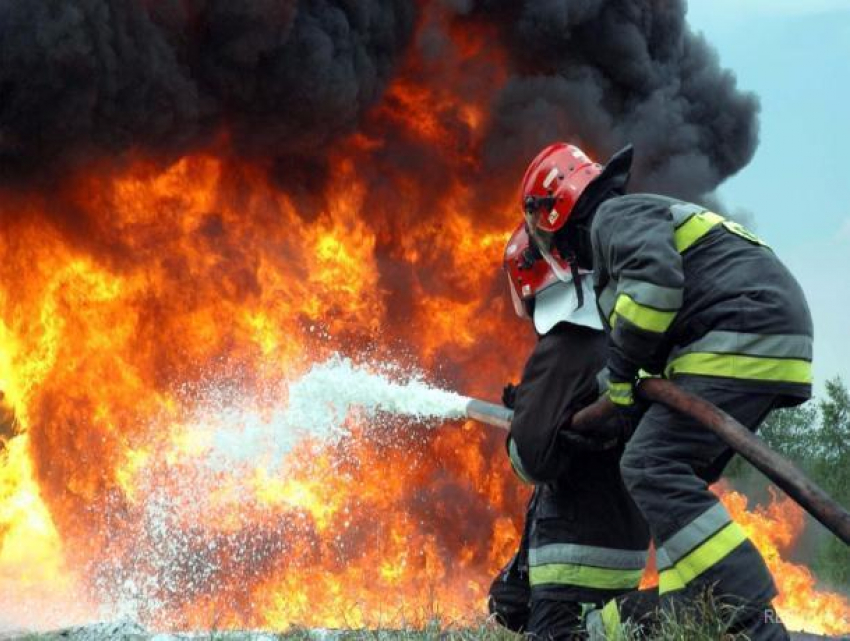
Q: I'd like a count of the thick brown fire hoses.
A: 1